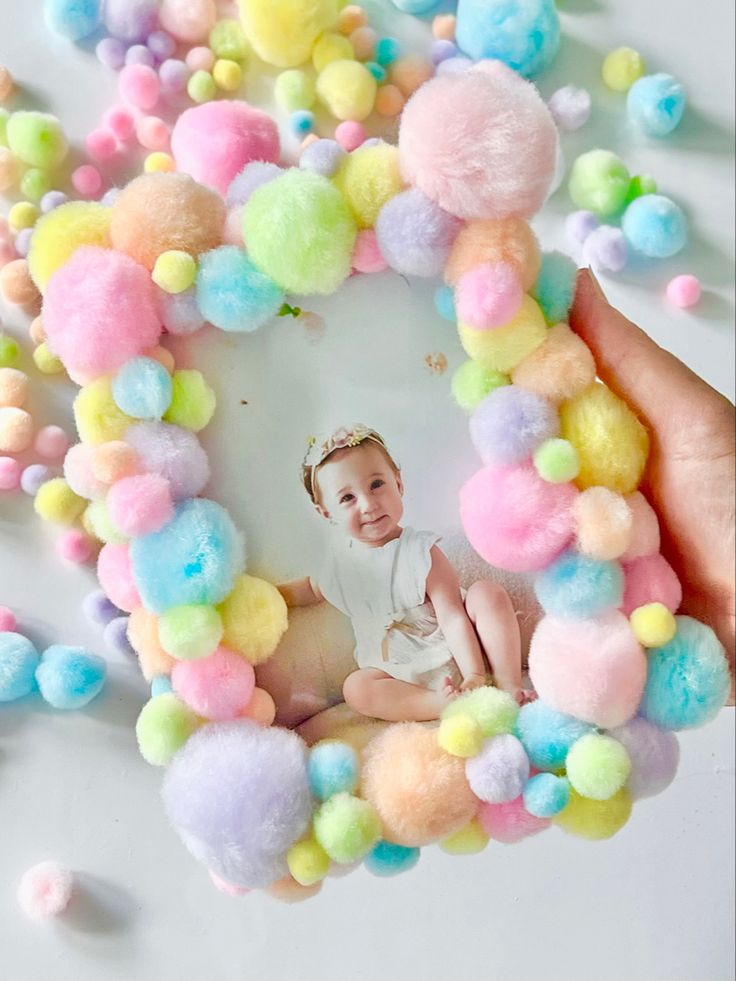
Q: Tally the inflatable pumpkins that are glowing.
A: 0